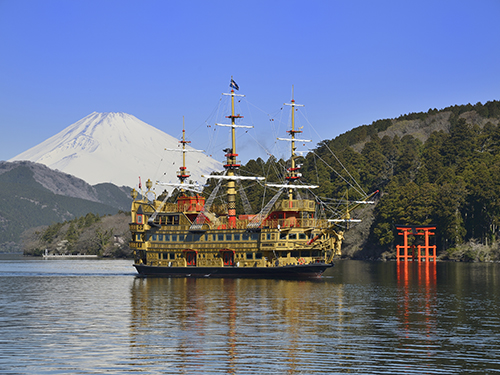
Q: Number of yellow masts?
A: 3